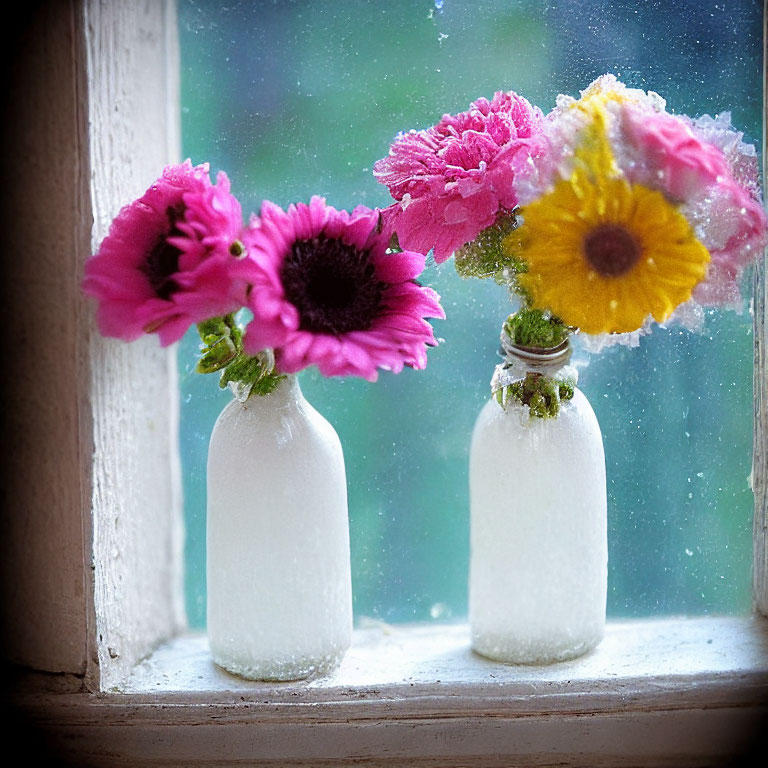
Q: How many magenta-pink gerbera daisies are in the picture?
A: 2